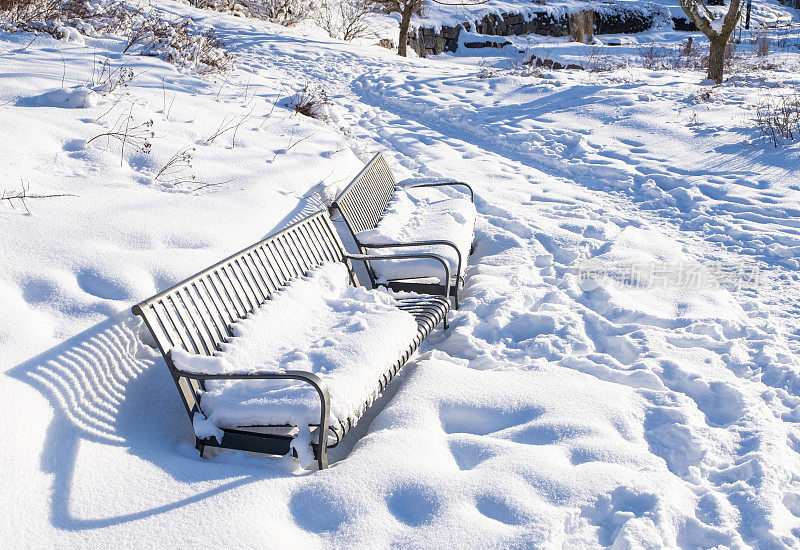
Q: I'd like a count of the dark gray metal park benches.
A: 2